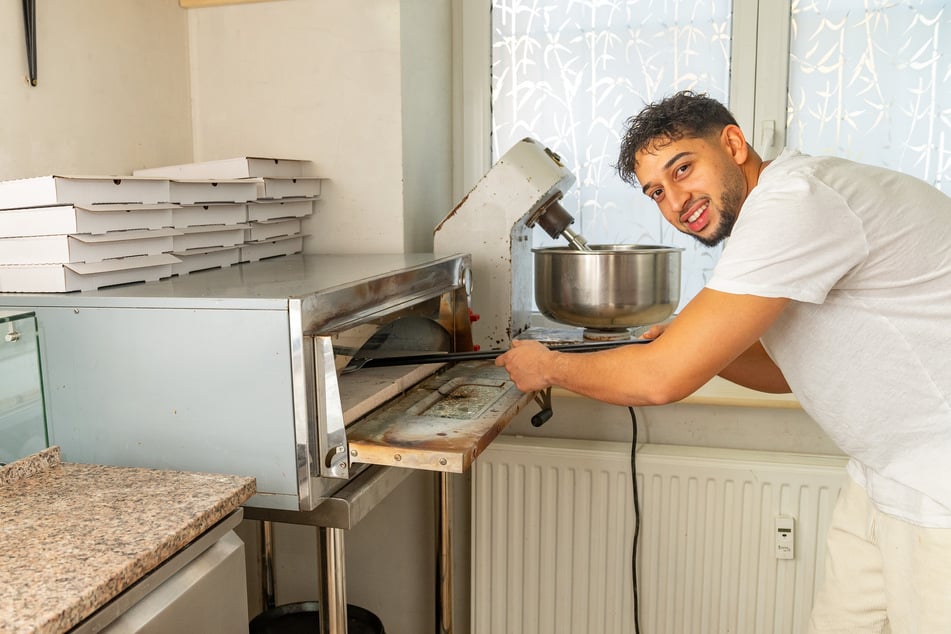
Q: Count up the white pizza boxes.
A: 13